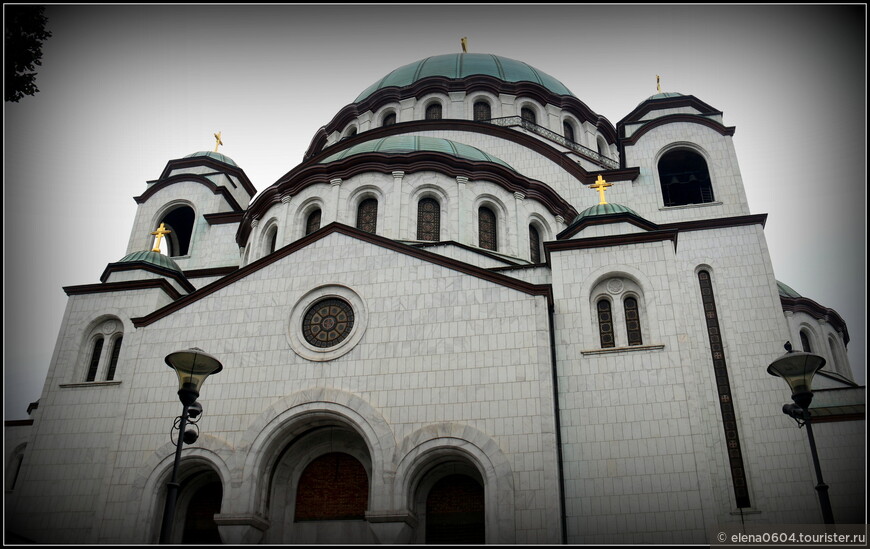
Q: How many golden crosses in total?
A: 5